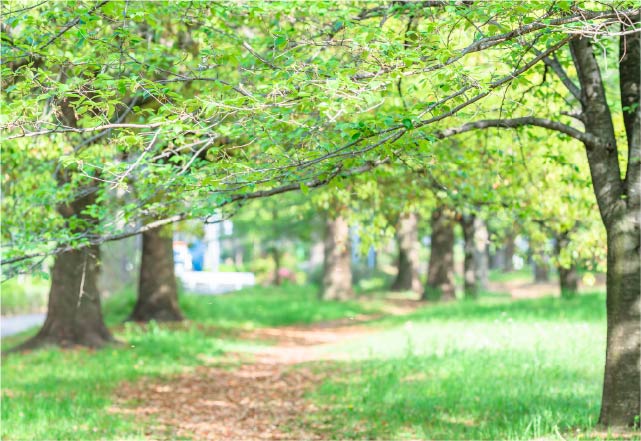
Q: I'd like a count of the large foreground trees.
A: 3